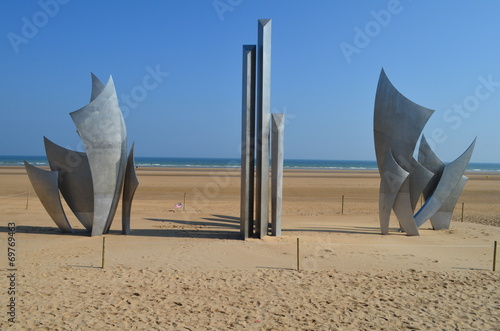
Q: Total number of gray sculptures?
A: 3